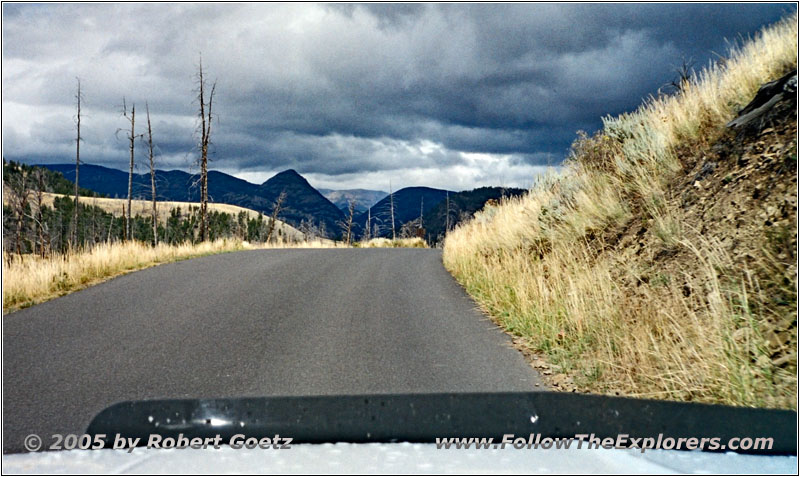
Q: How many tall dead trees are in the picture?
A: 4